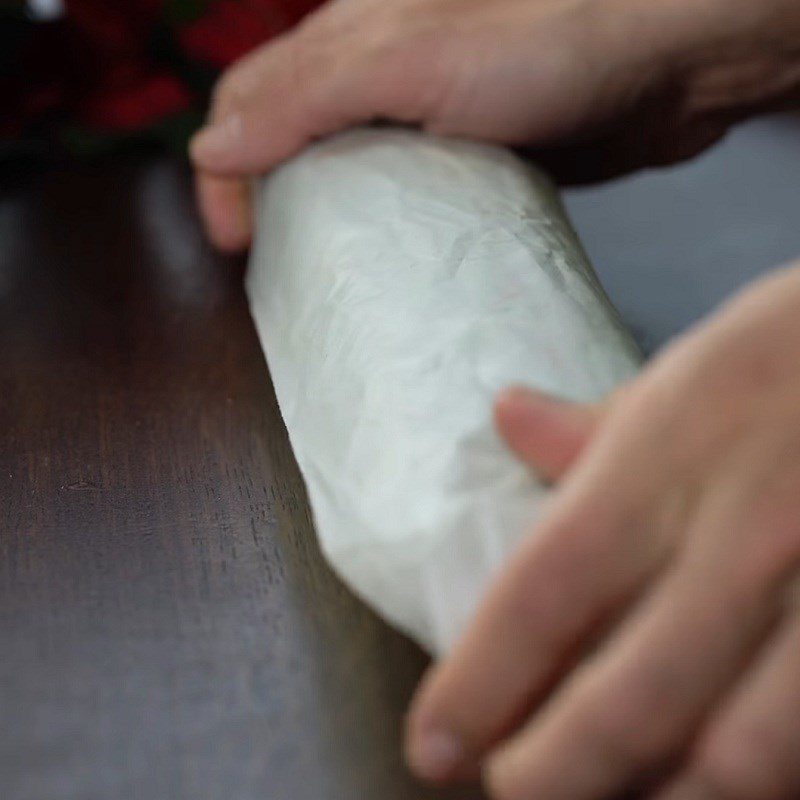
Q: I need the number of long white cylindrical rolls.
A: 1